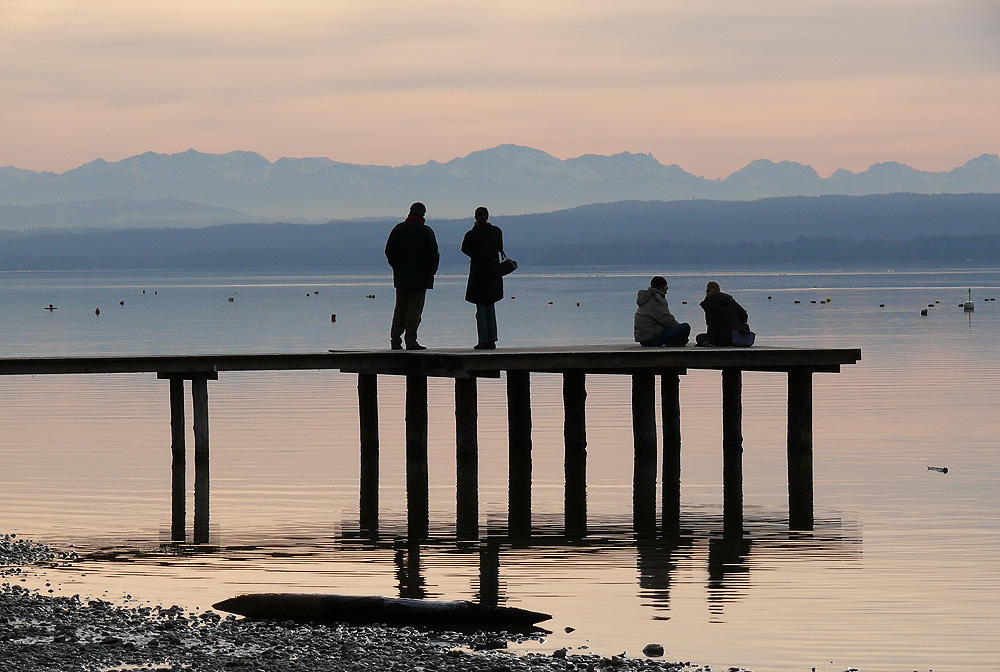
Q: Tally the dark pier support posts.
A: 11